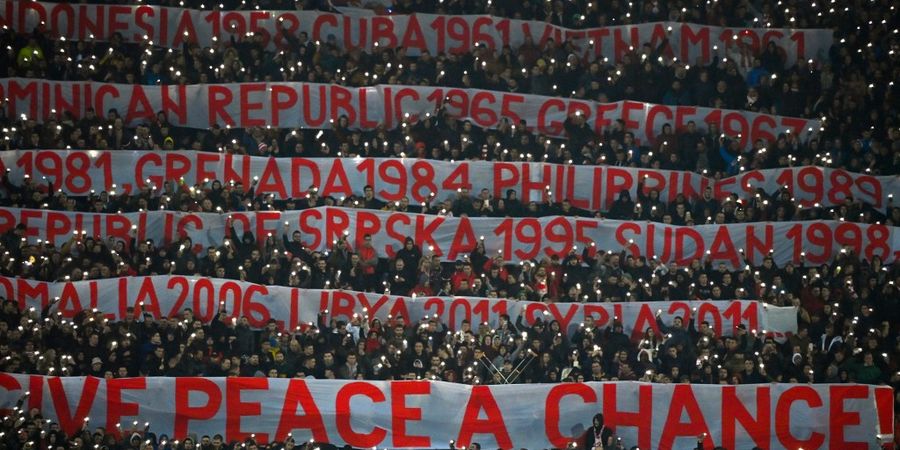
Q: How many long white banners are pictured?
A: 6